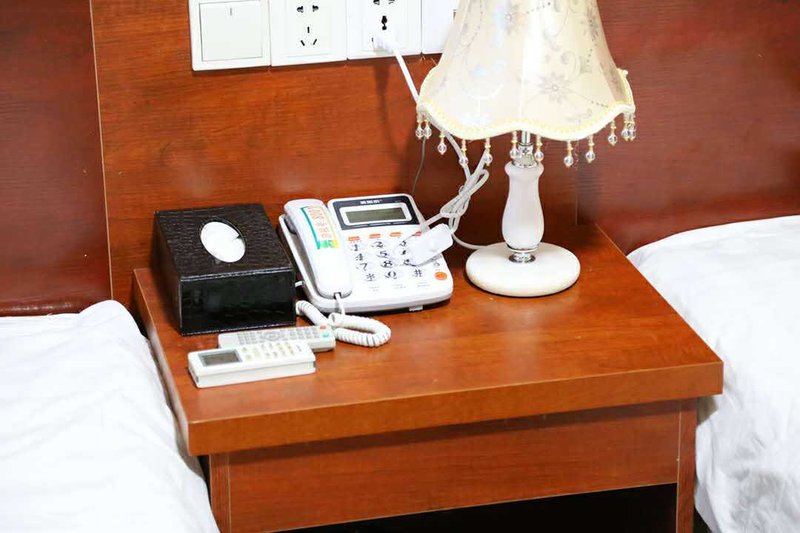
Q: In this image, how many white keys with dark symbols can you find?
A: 12